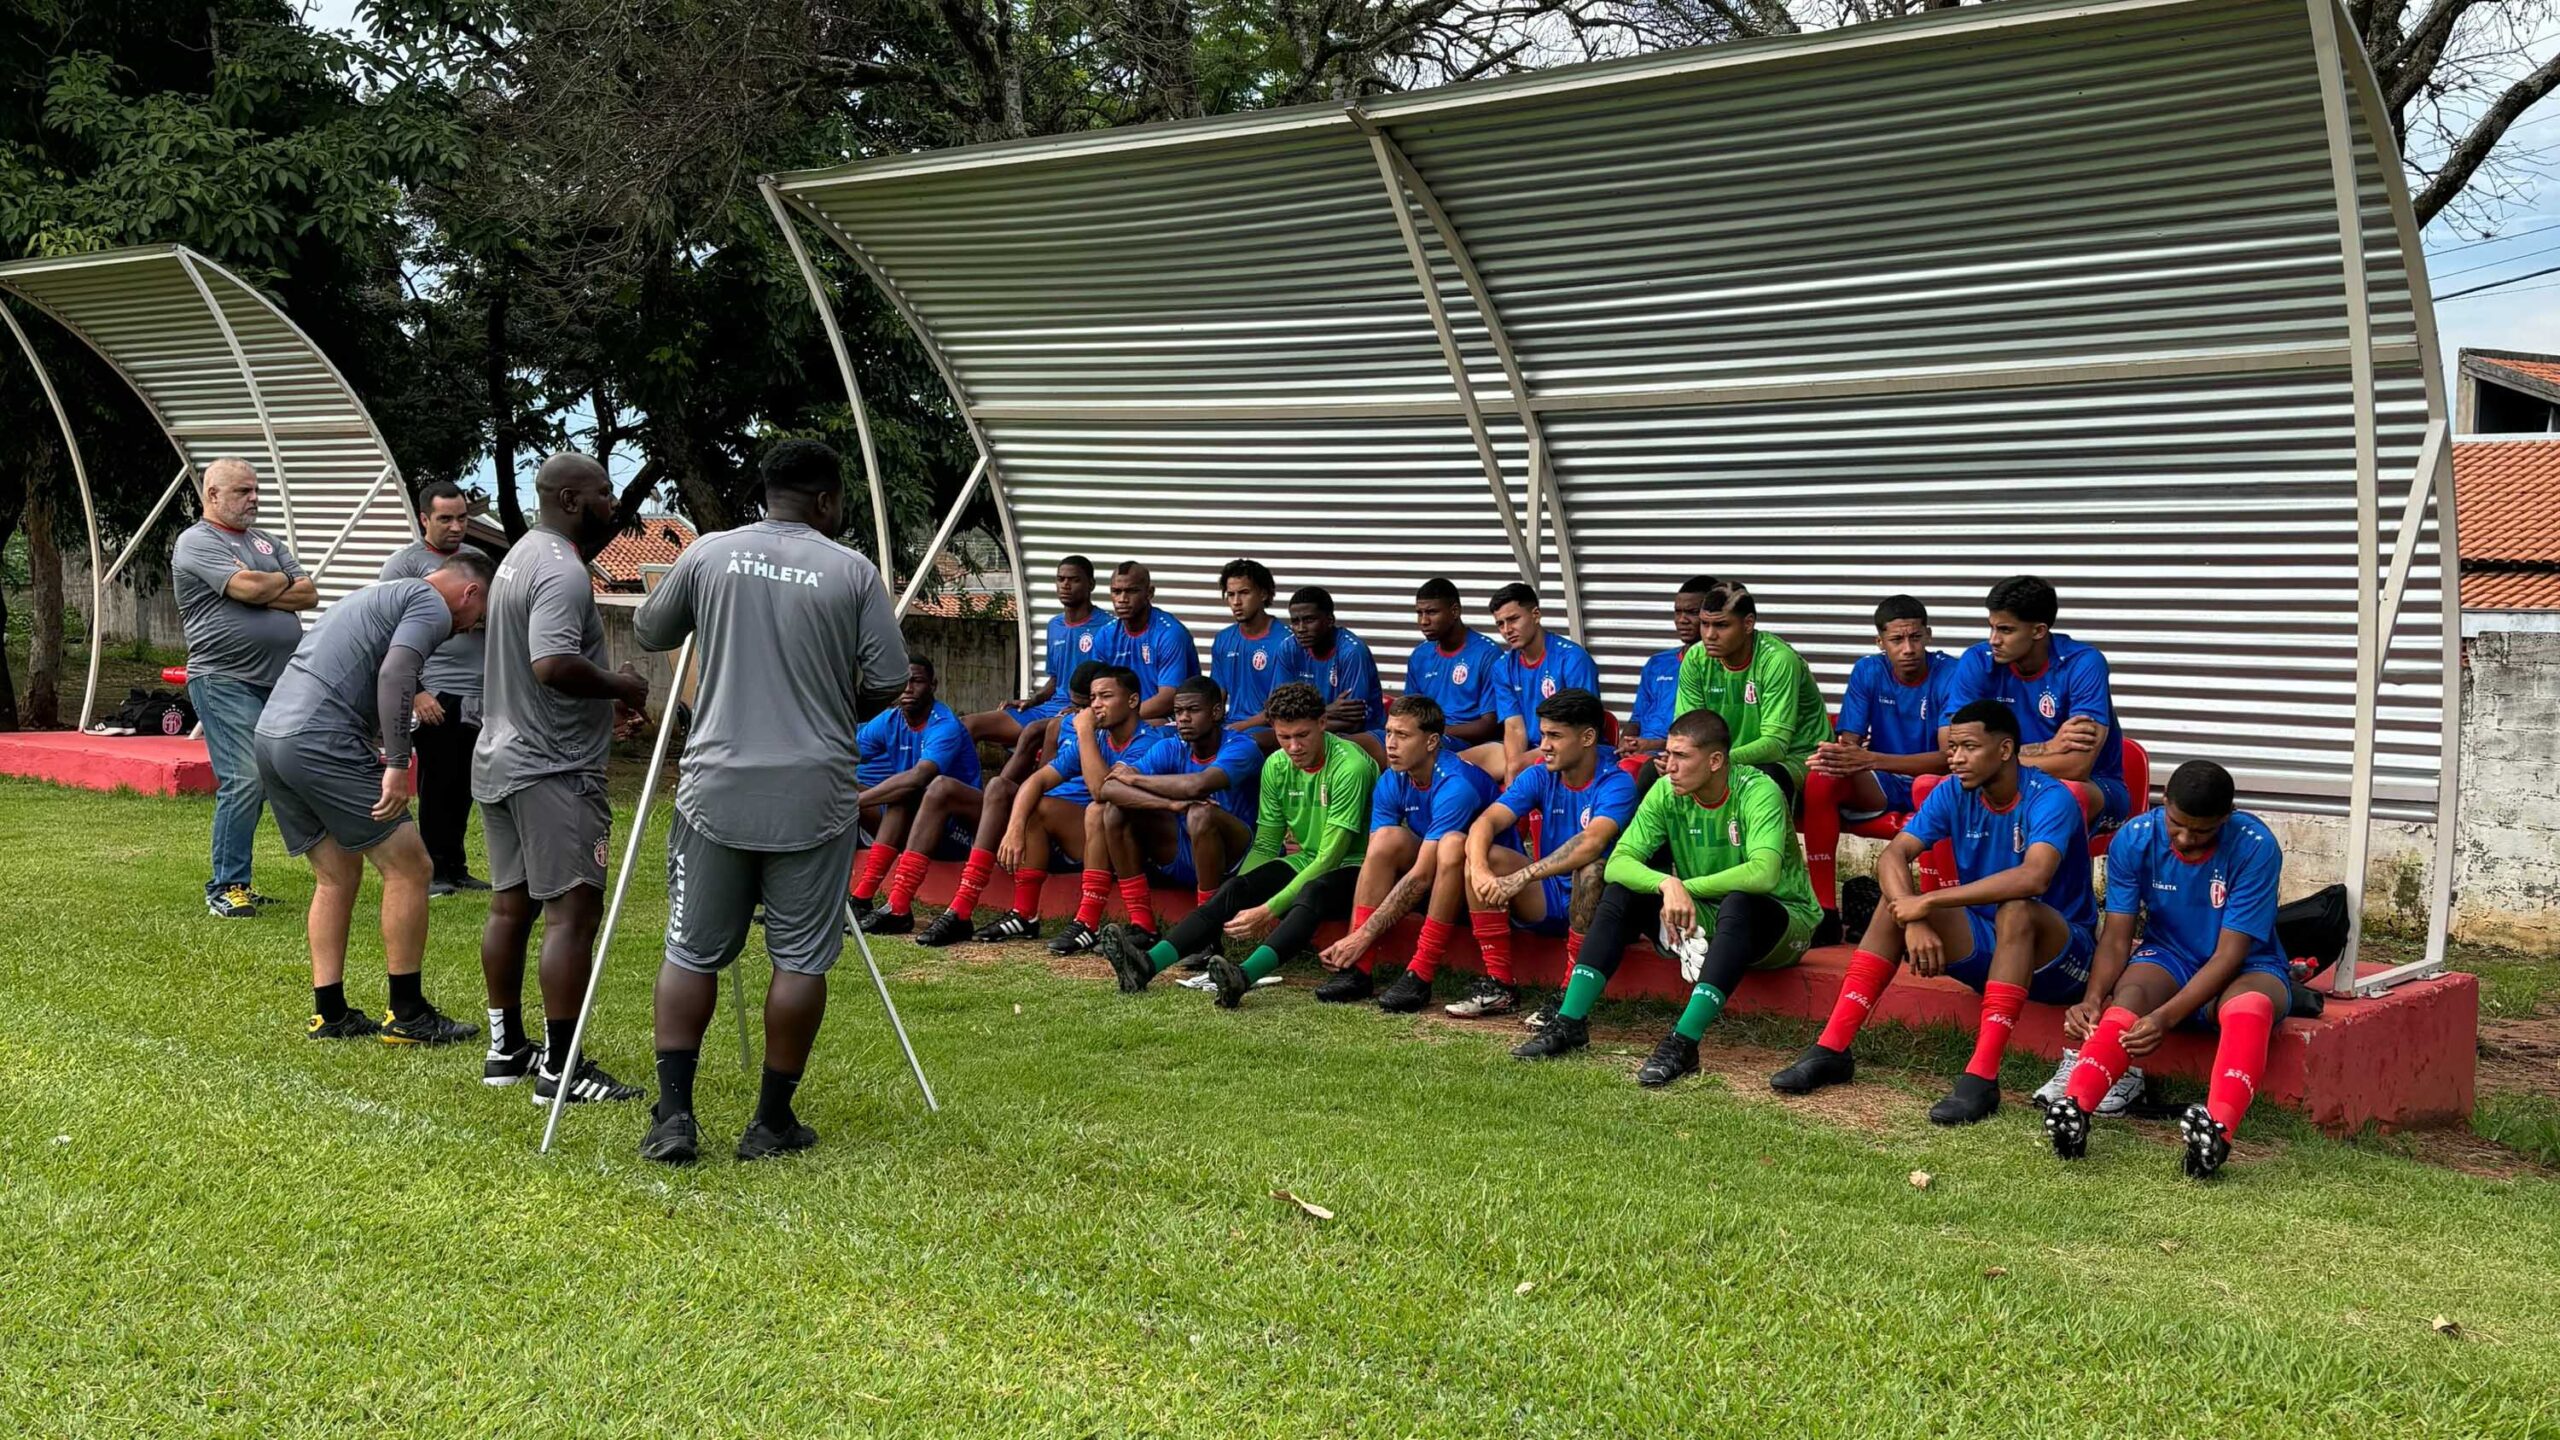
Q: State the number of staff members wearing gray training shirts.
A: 5